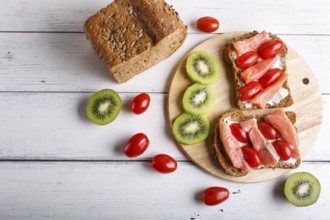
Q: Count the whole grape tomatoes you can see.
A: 5